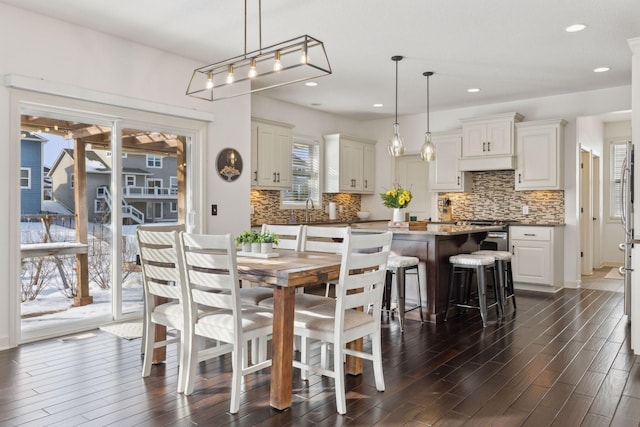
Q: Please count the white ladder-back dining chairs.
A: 6